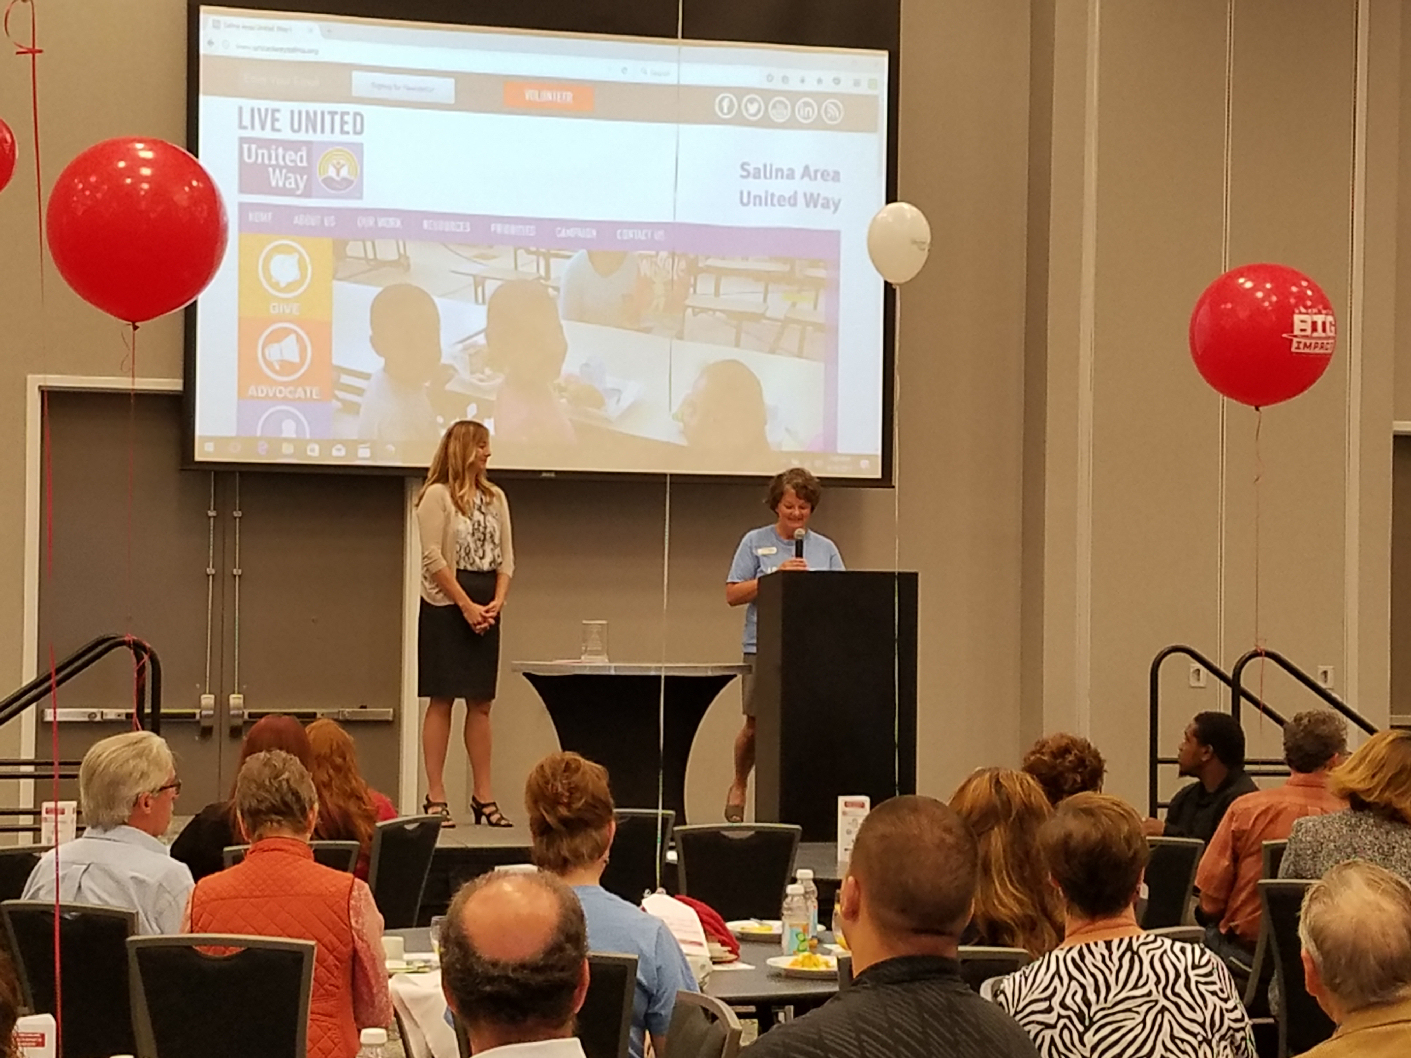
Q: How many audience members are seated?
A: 14